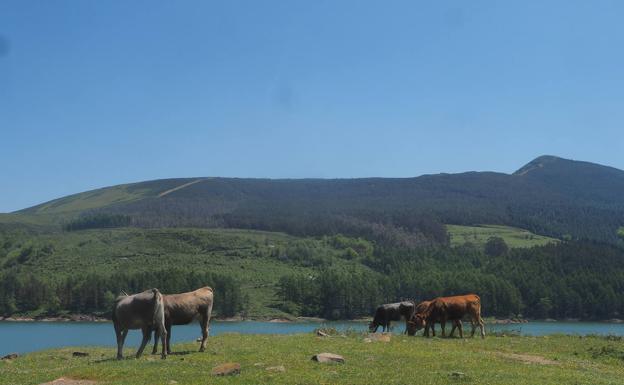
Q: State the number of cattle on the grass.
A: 5